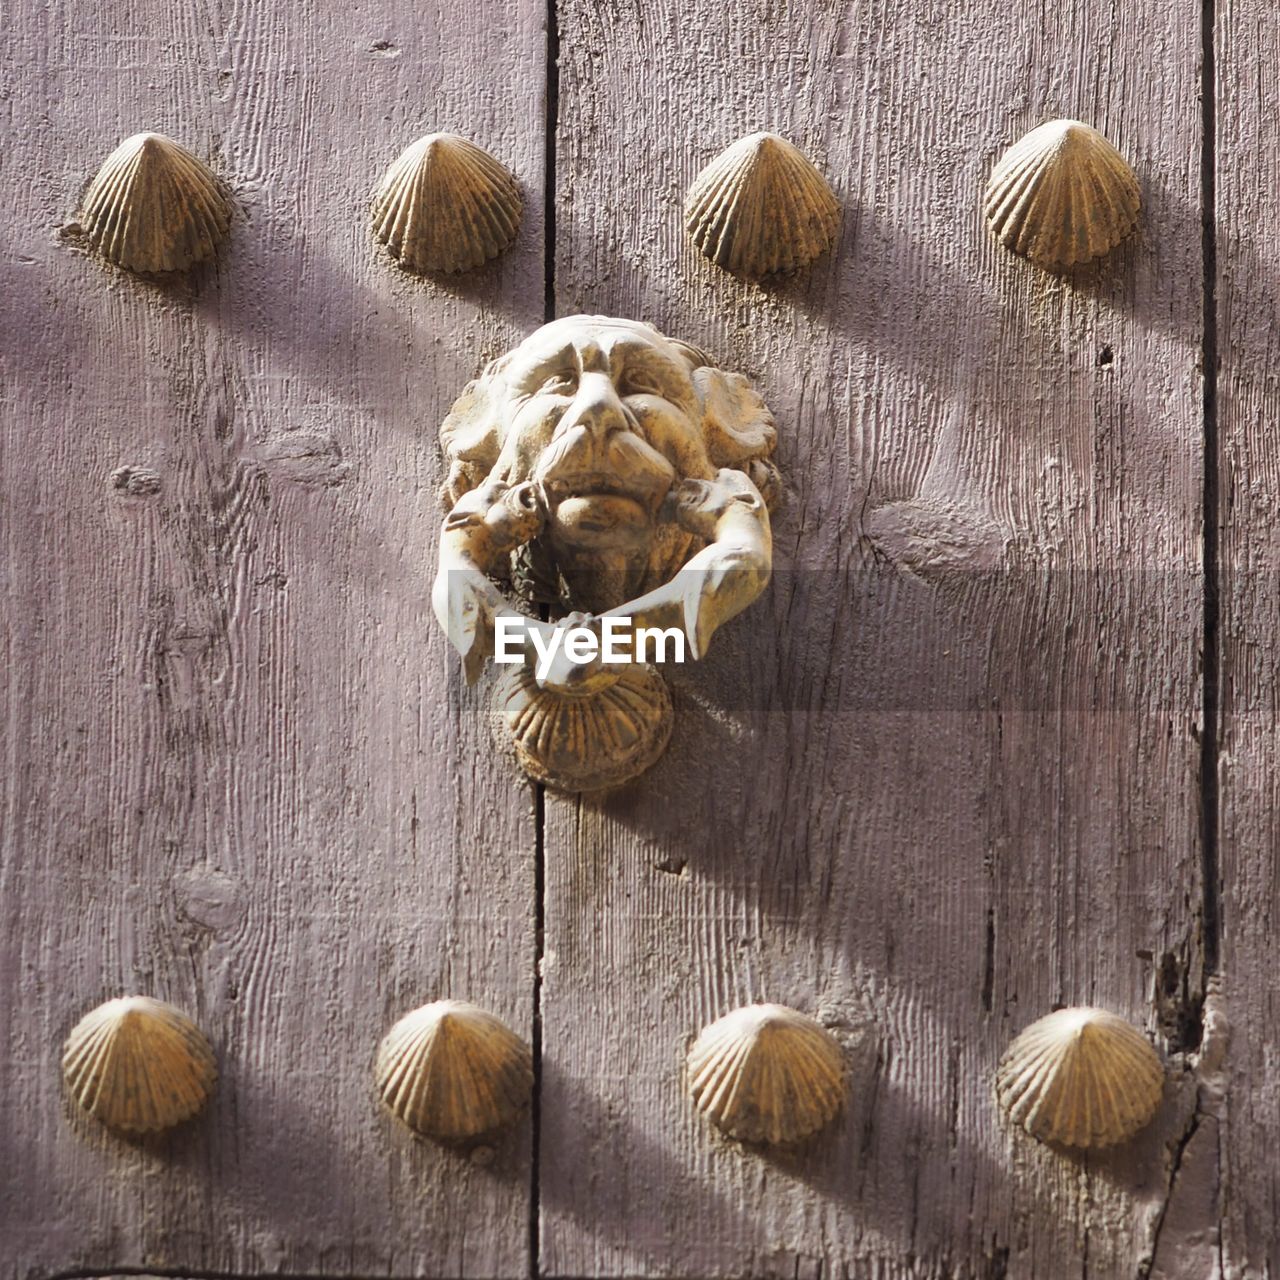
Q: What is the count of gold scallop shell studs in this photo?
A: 8